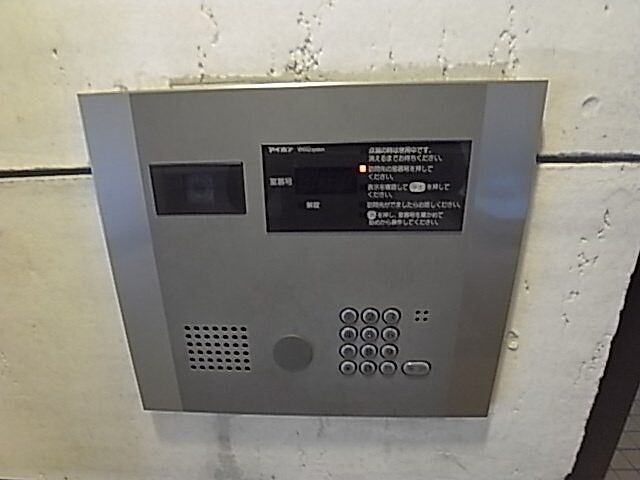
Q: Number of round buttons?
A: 12